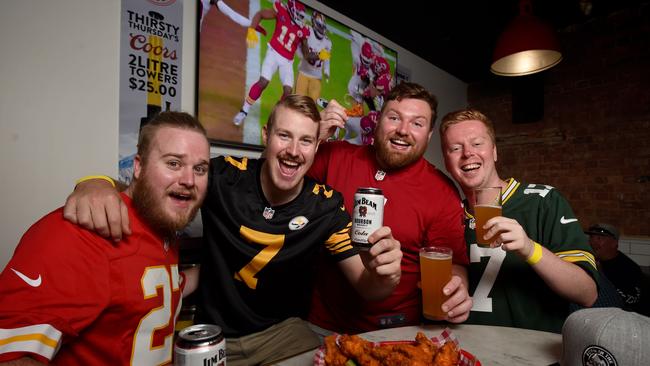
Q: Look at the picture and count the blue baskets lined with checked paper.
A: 0